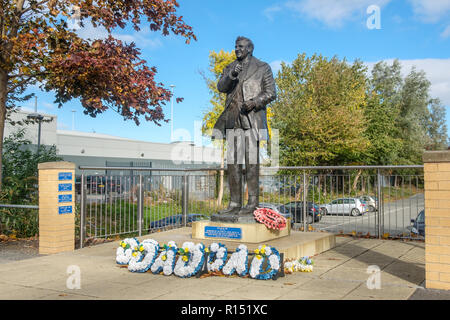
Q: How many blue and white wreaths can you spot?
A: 7